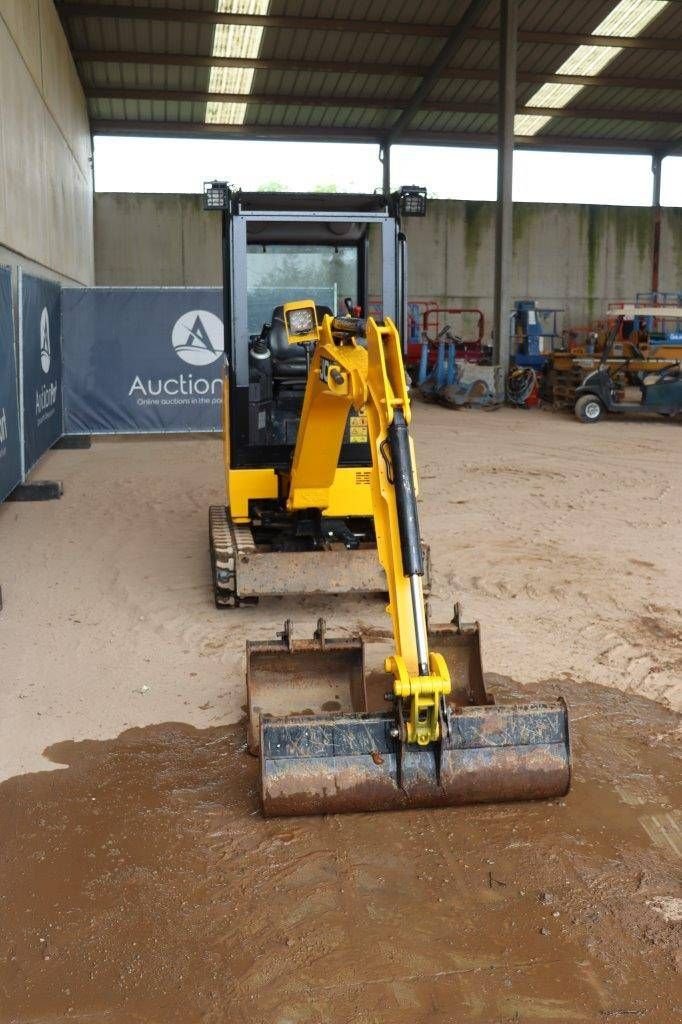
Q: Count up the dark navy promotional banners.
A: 3